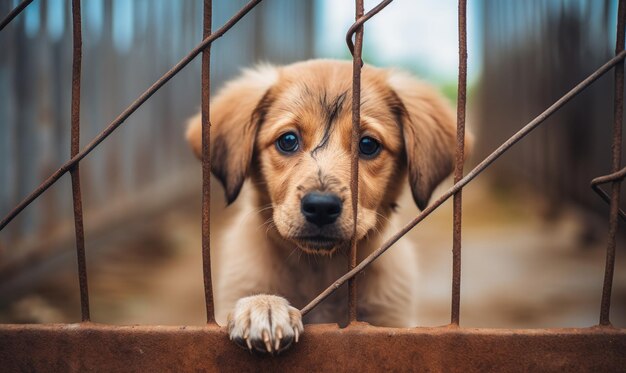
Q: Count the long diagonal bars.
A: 2